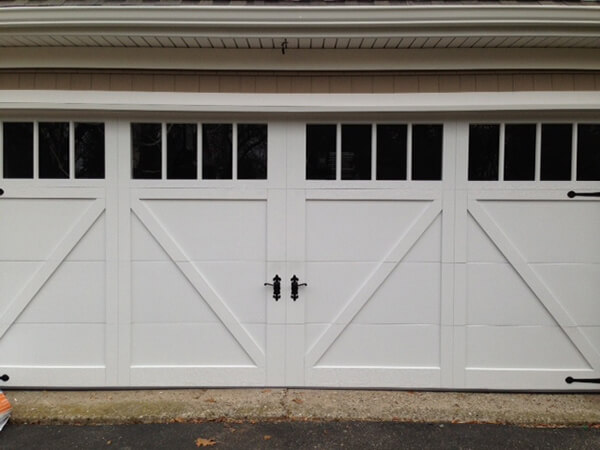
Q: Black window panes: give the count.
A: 15